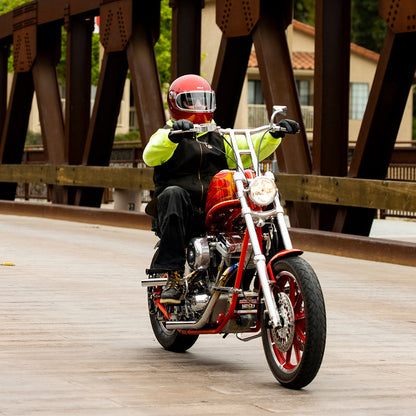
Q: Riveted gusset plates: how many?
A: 4